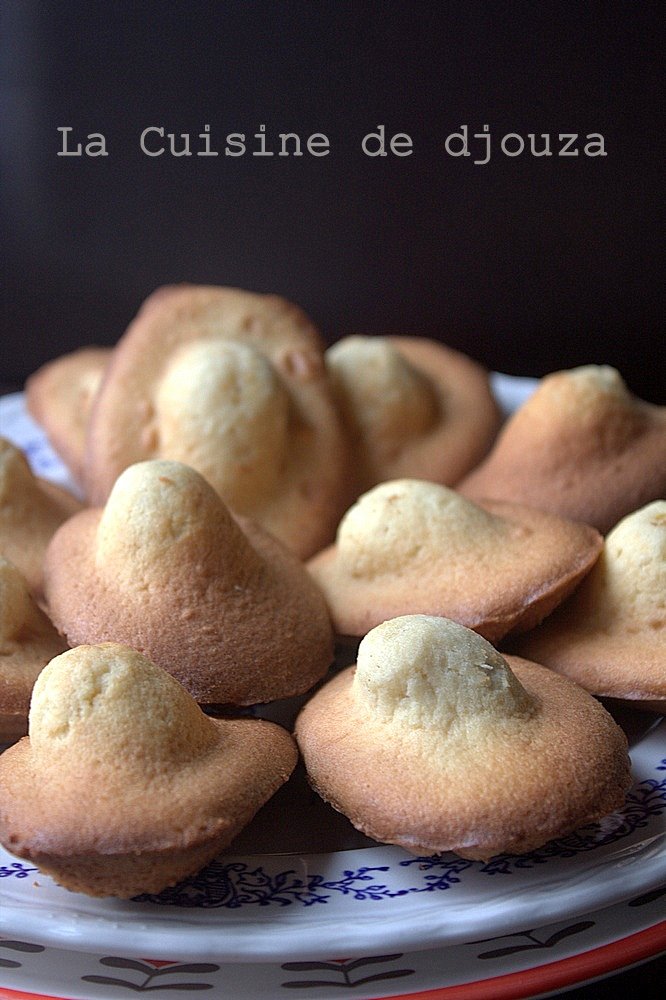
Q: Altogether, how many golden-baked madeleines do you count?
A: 11